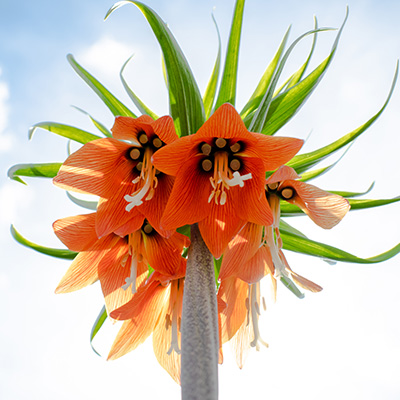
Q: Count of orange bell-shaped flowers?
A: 6